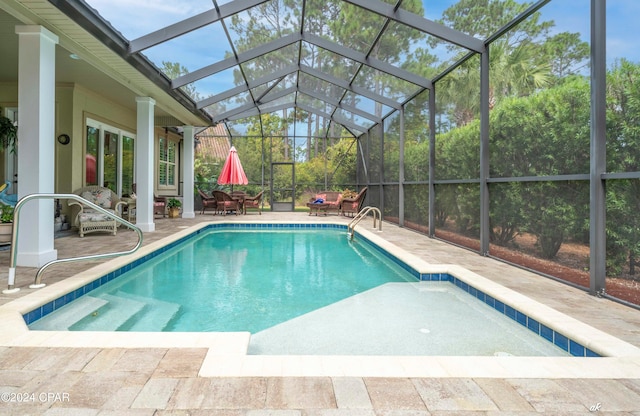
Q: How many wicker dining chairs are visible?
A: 4